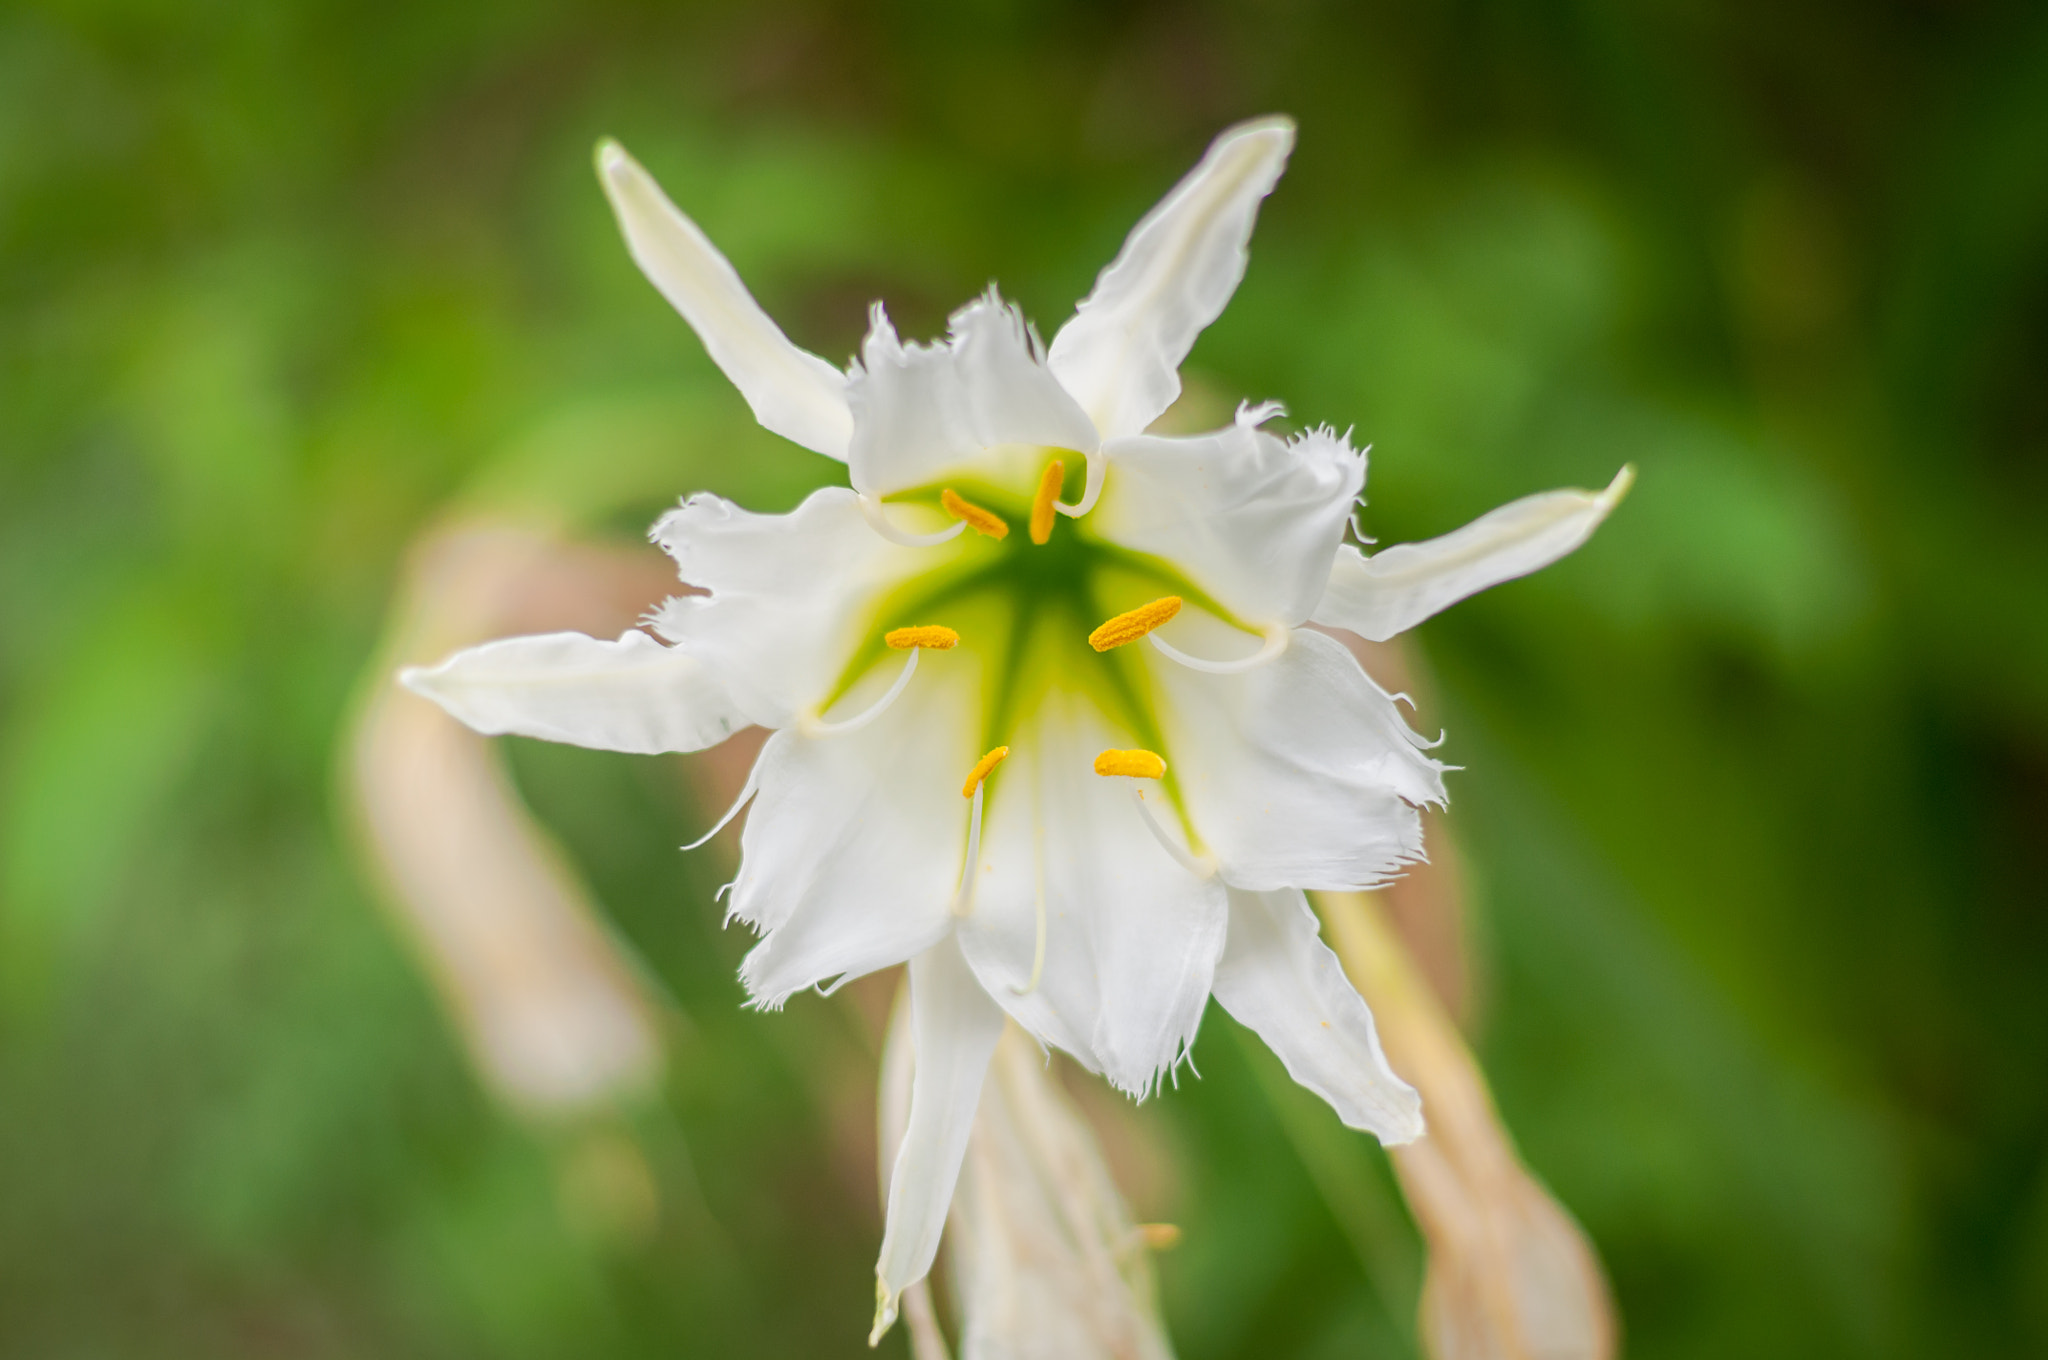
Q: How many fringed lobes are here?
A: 6